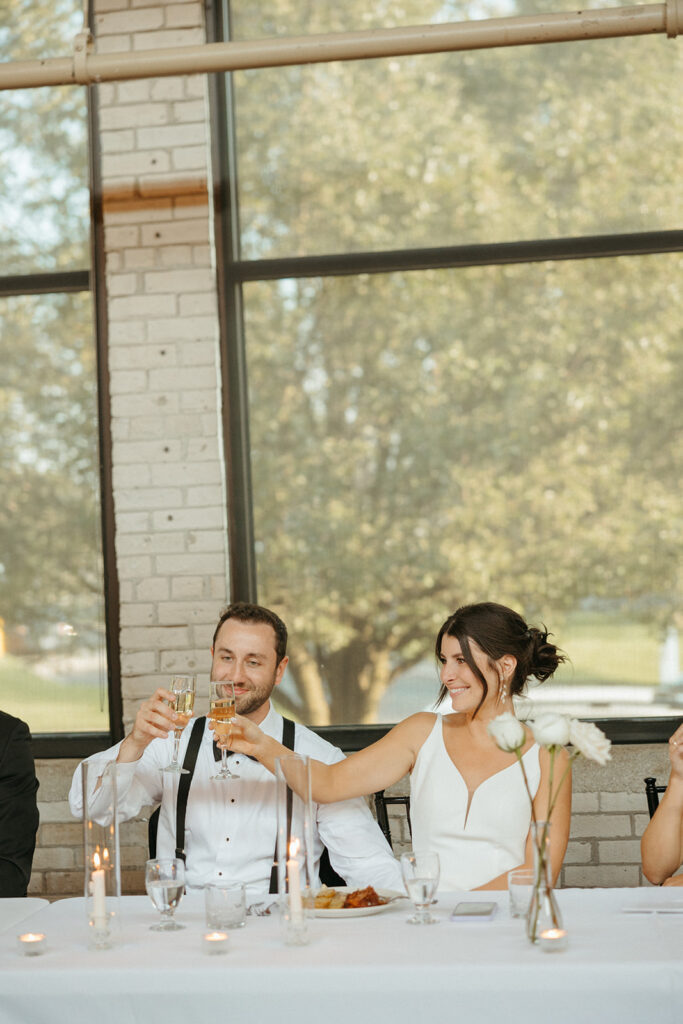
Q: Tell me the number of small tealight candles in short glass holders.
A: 3